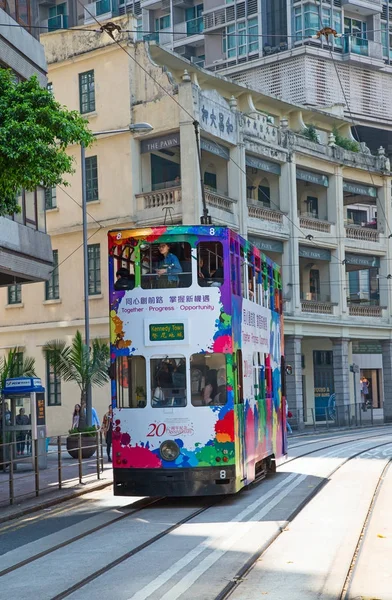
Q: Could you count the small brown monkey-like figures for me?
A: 2